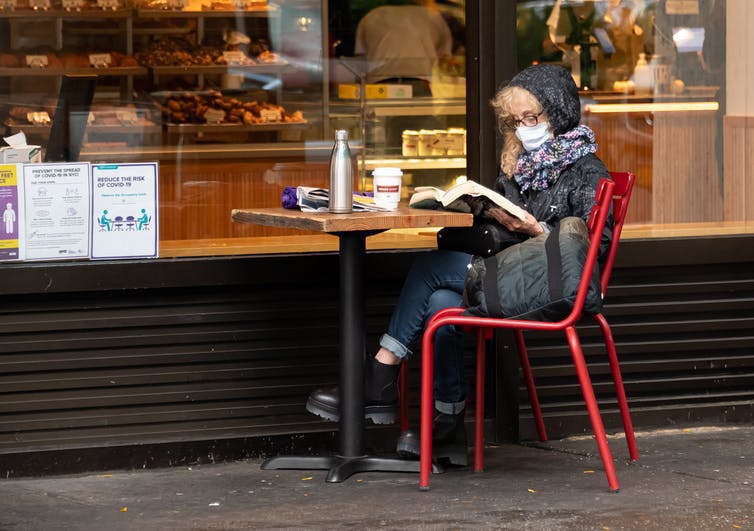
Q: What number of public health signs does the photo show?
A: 3